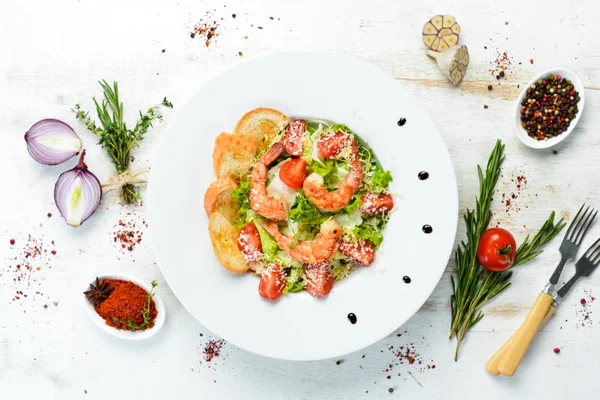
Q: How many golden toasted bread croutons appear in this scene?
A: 4